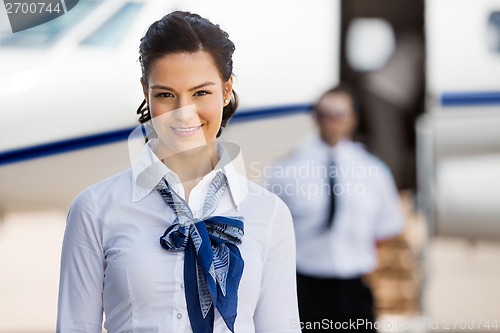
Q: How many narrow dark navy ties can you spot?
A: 1